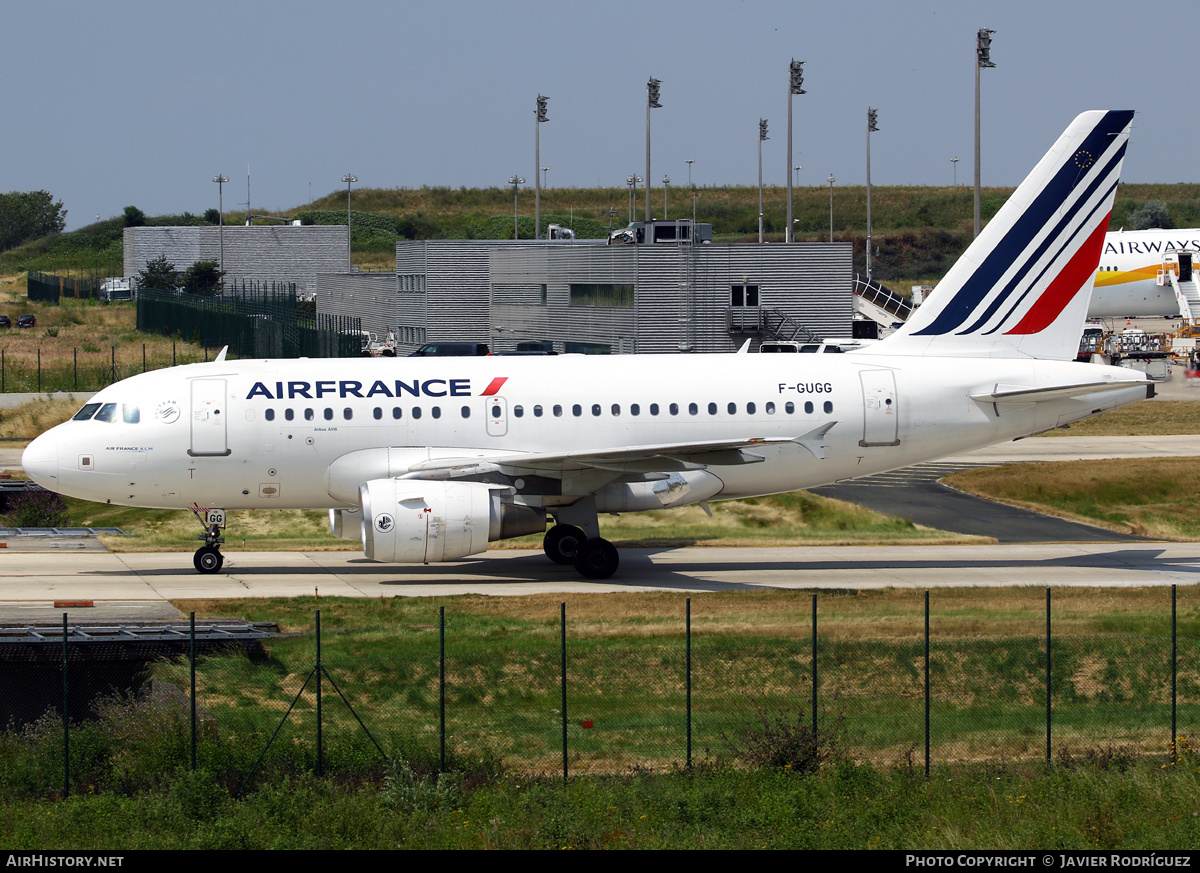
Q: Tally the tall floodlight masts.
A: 6